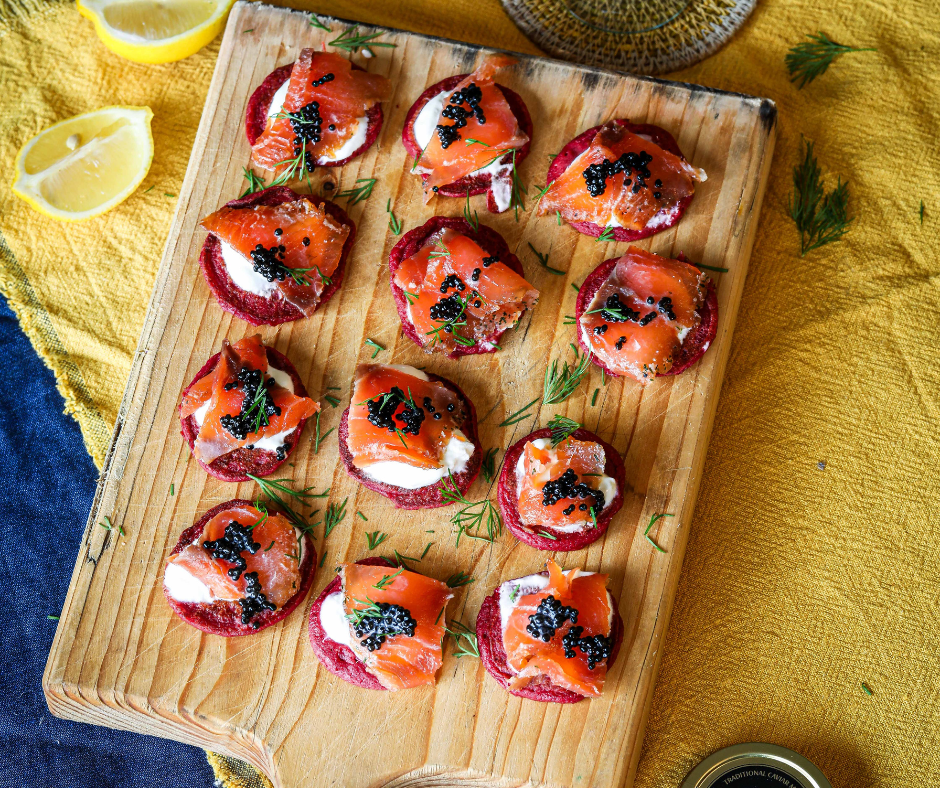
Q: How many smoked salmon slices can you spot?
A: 12